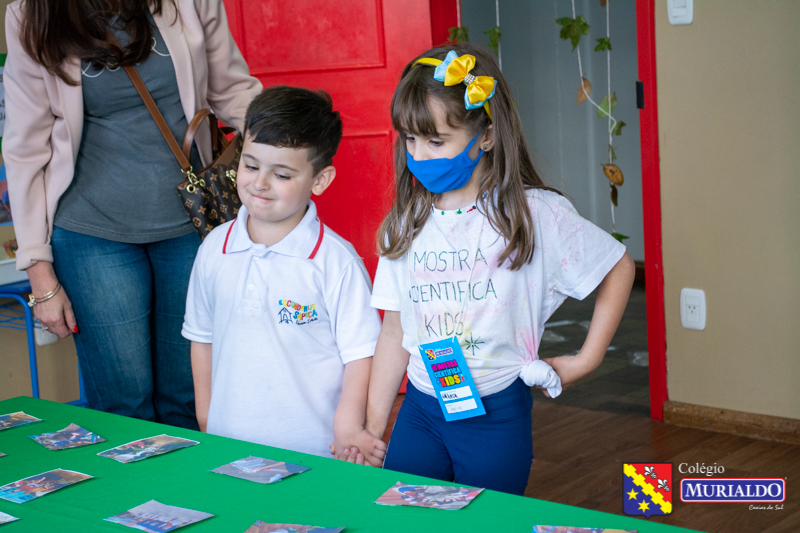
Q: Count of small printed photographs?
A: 11